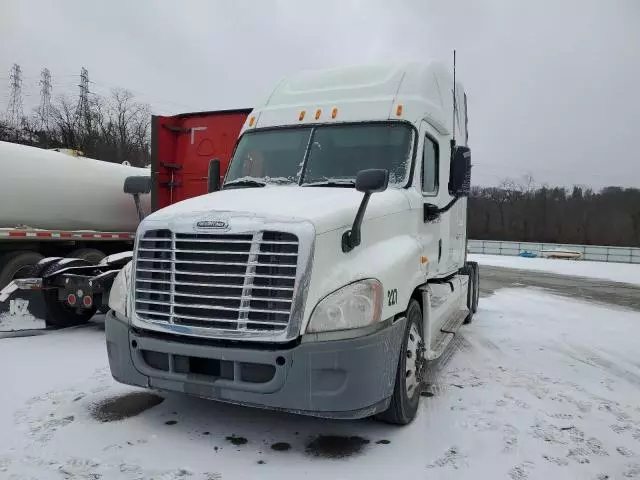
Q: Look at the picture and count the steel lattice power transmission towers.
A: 3